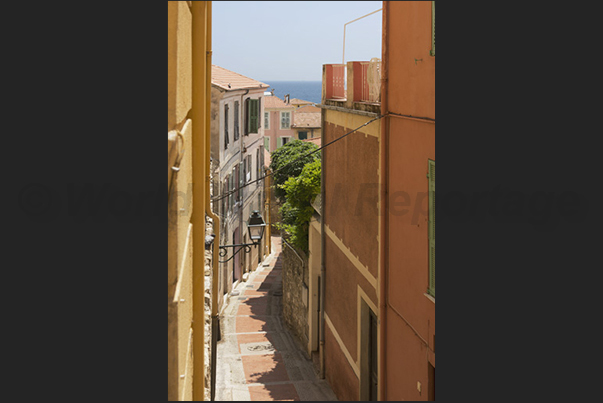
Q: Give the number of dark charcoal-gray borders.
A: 2